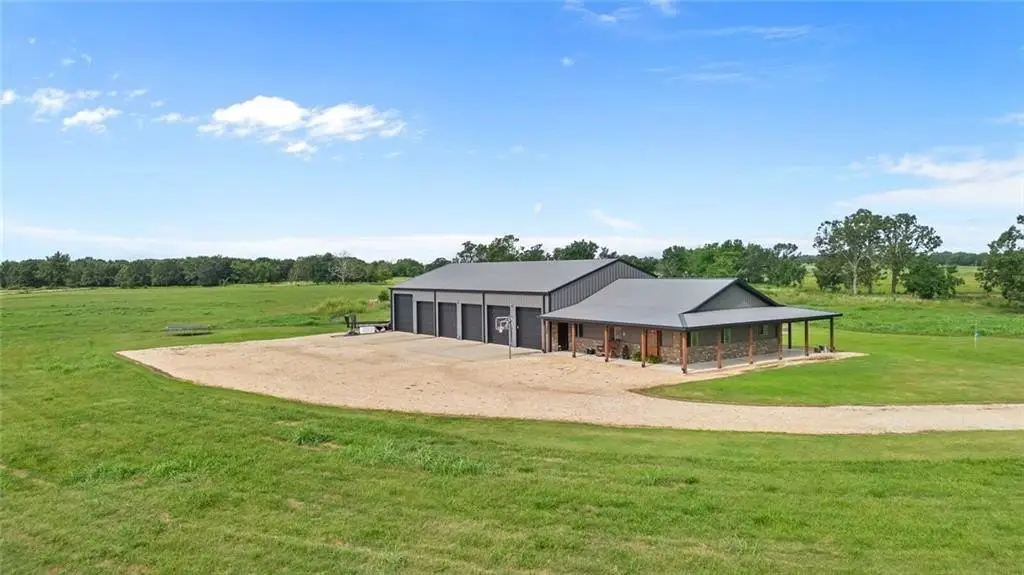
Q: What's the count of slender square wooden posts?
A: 11